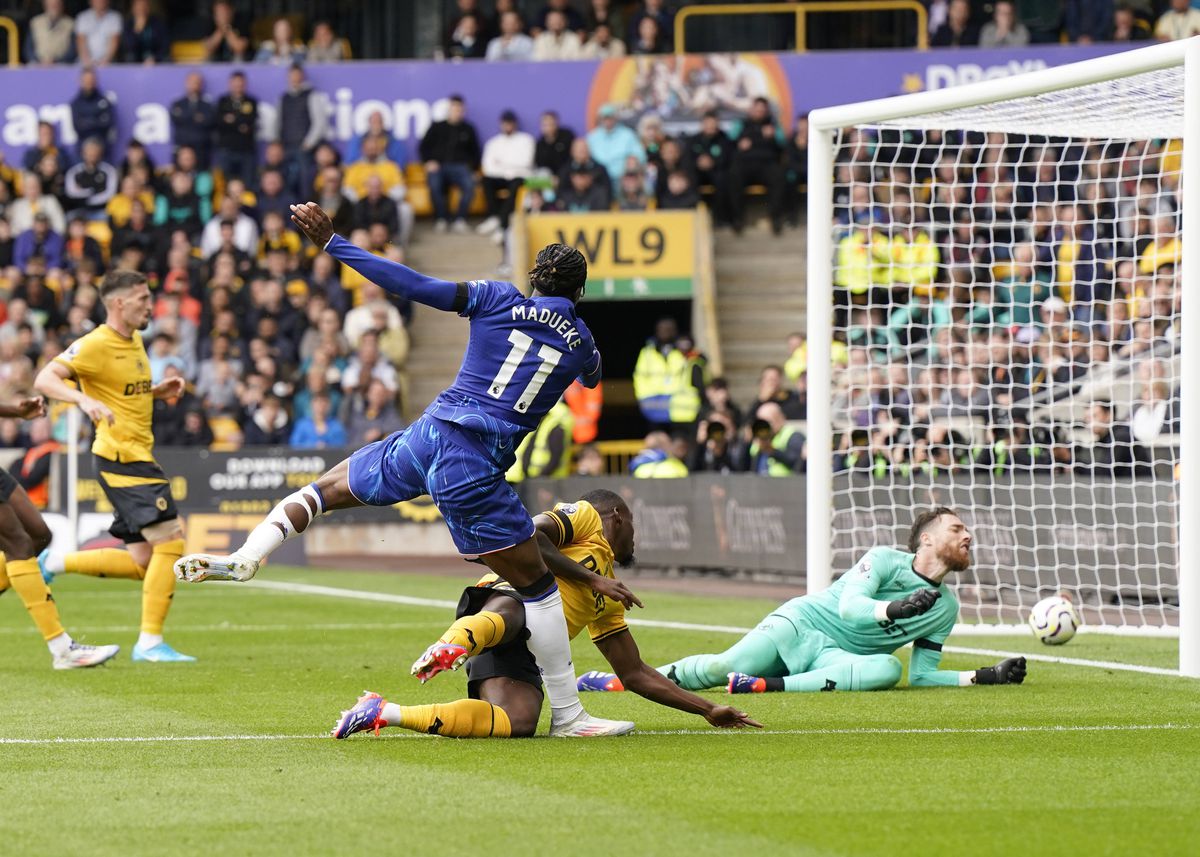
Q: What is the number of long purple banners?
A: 1